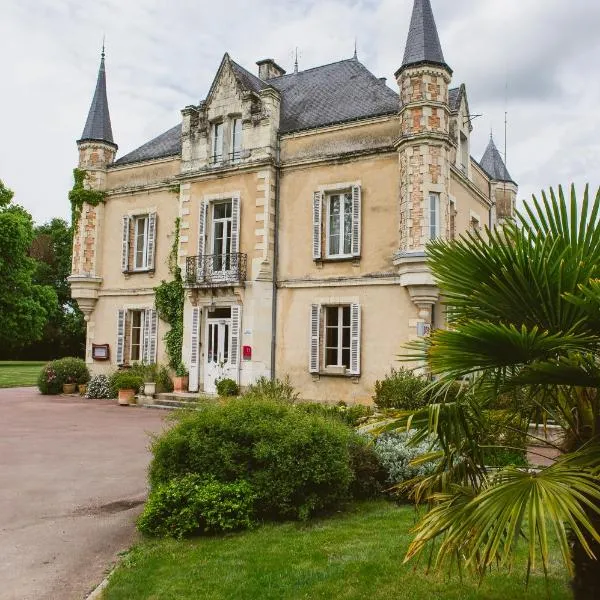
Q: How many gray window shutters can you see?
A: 12